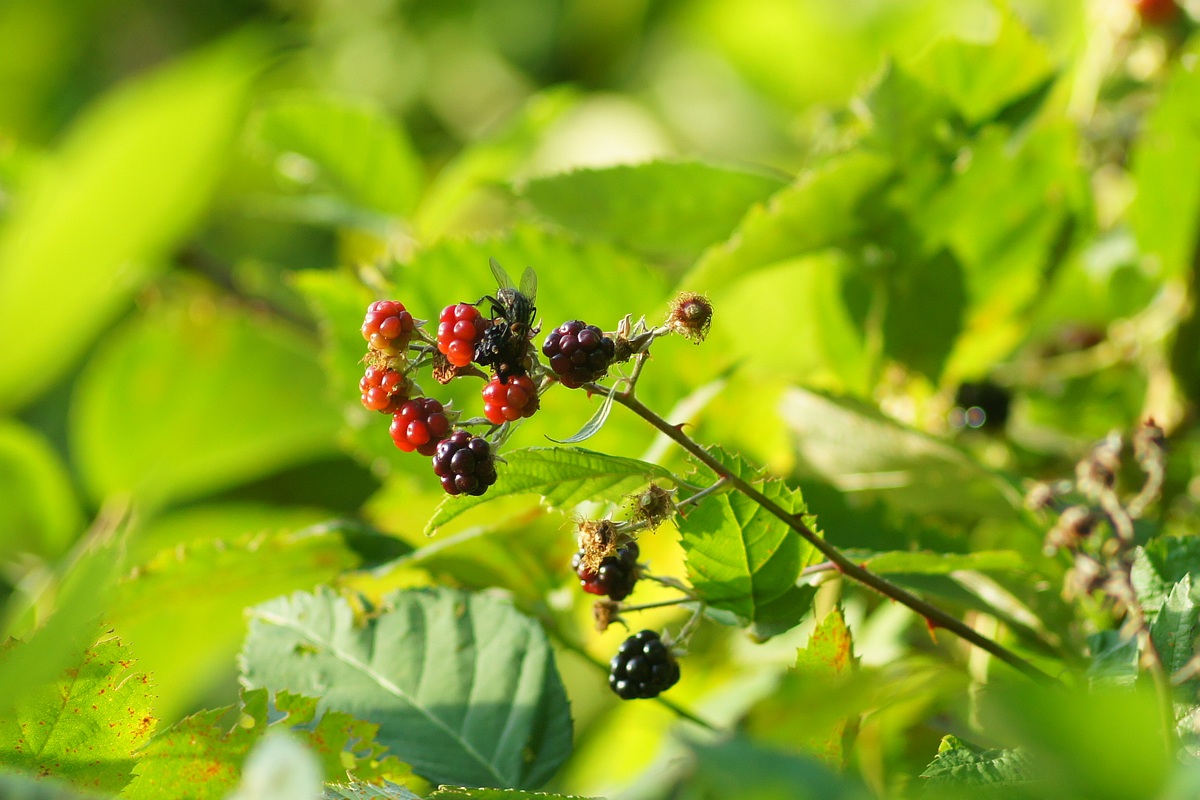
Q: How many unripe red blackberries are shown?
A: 5